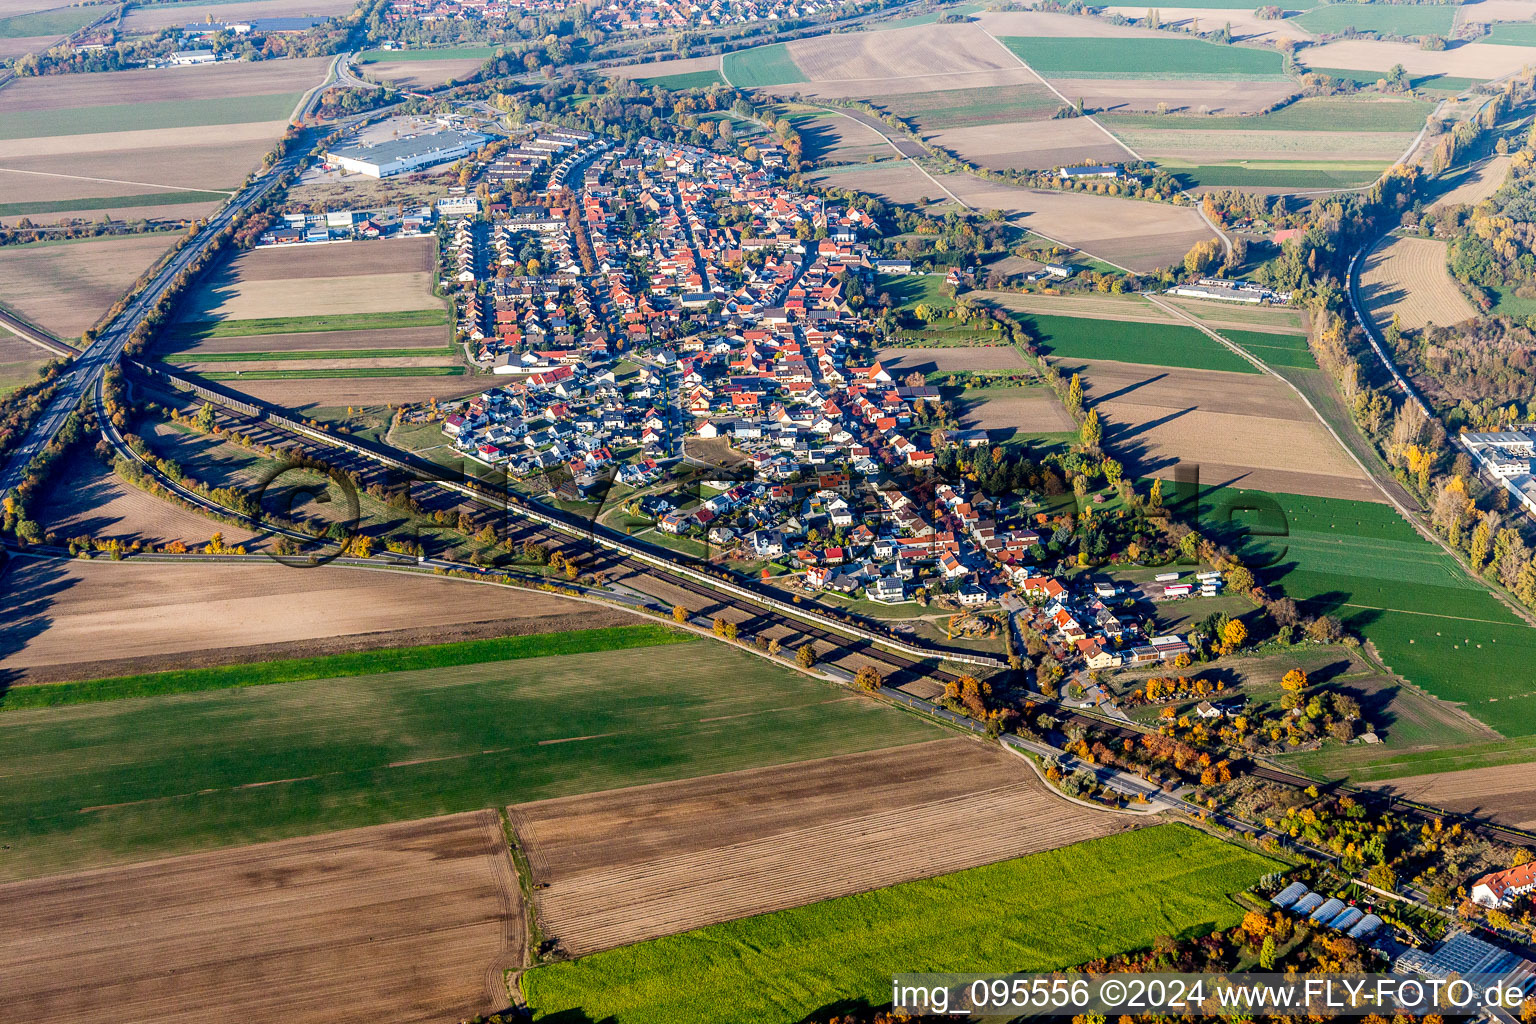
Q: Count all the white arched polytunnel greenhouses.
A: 5